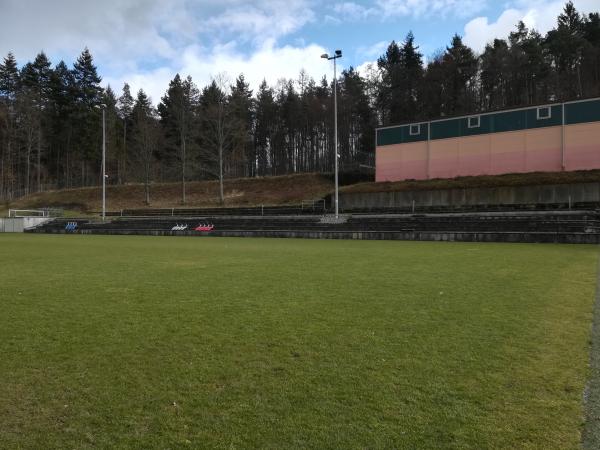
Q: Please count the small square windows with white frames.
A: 3